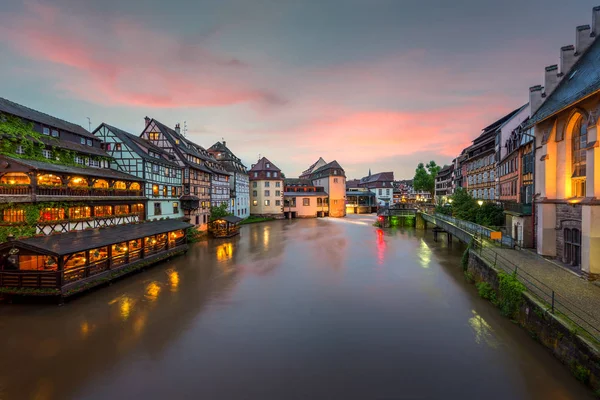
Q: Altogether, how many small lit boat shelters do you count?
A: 1